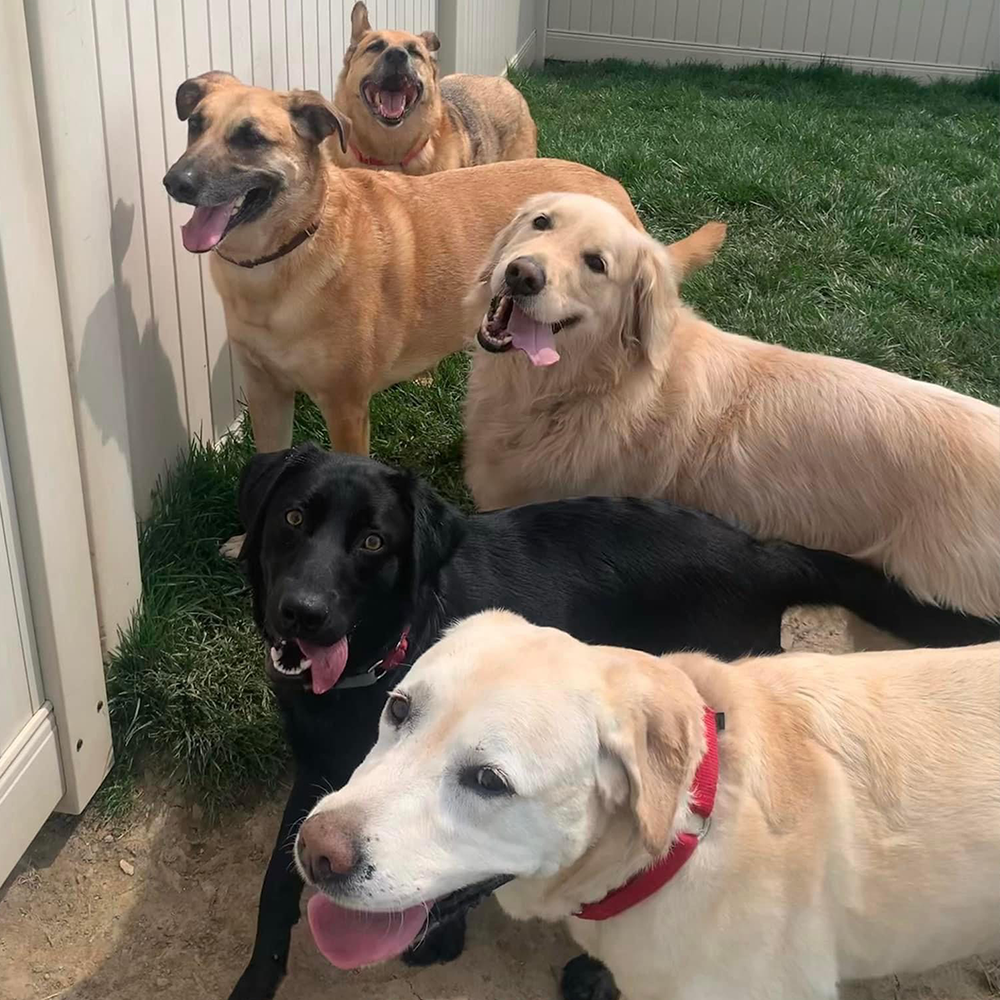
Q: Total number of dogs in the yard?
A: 5